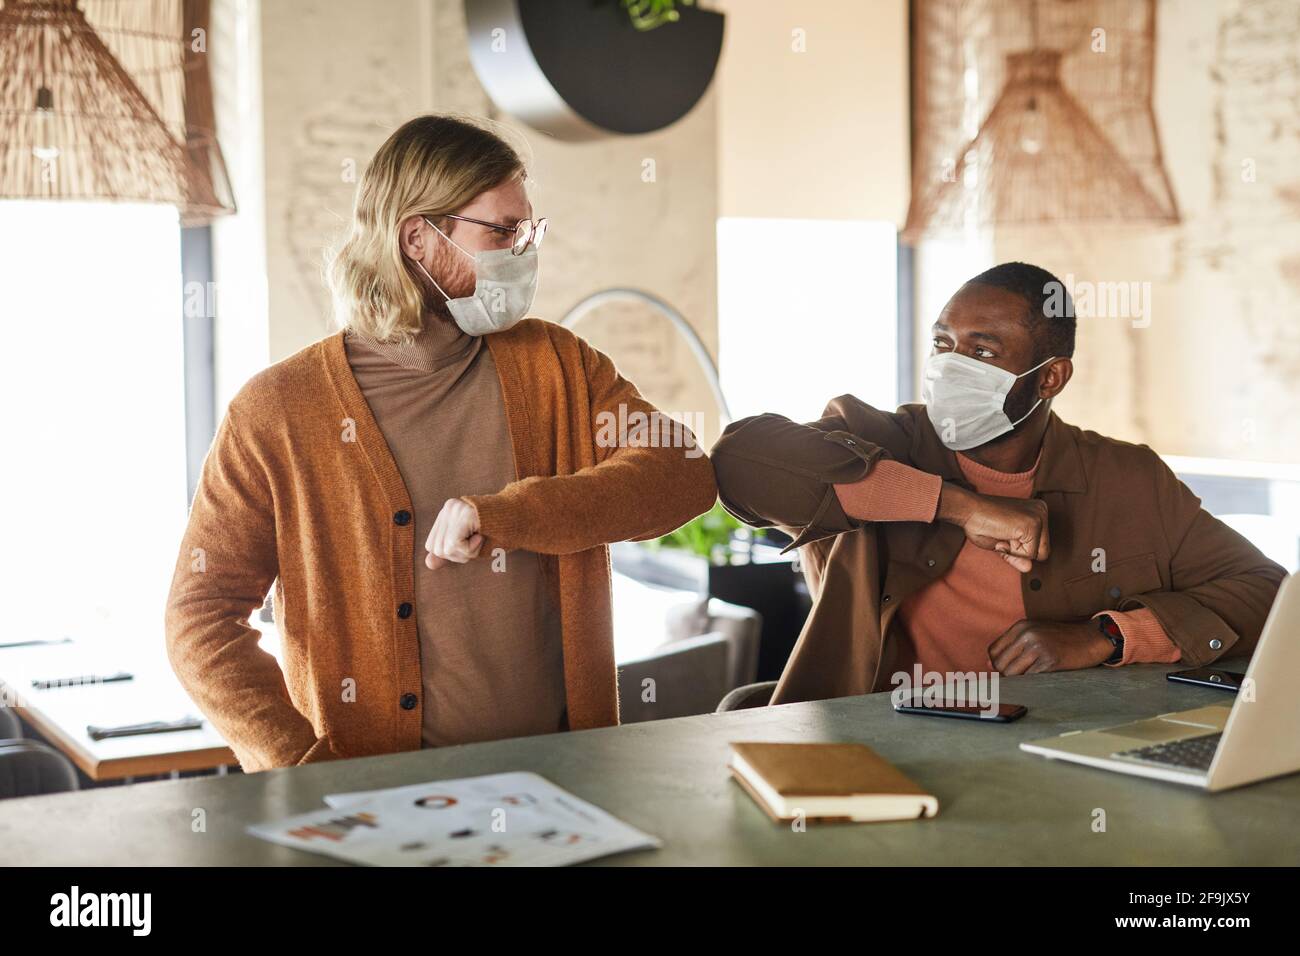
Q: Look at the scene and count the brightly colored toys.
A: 0